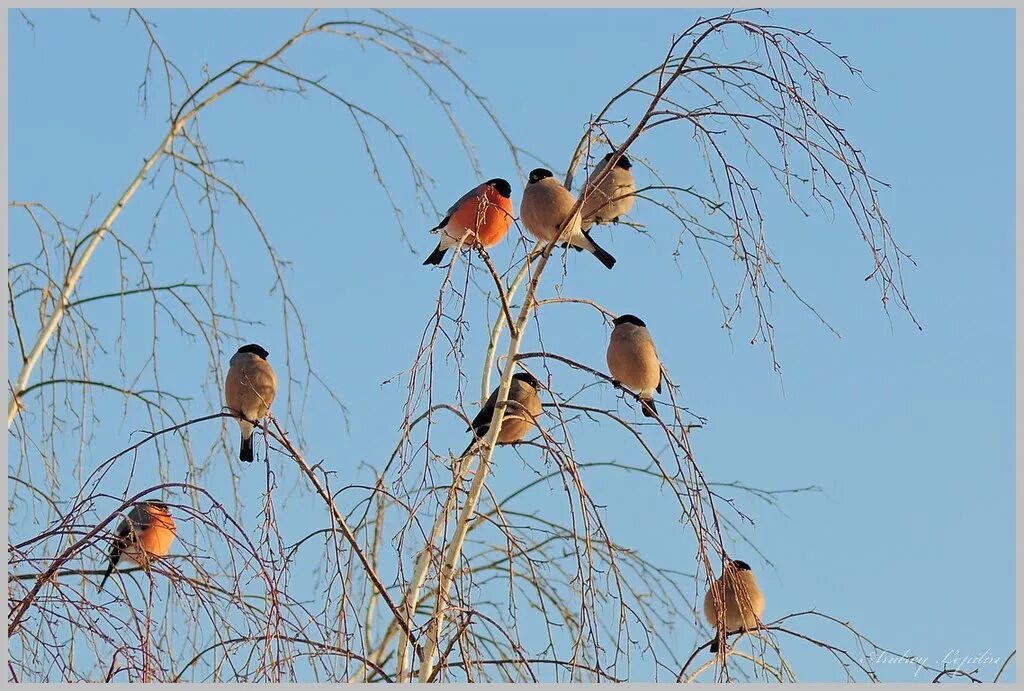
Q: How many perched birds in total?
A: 8